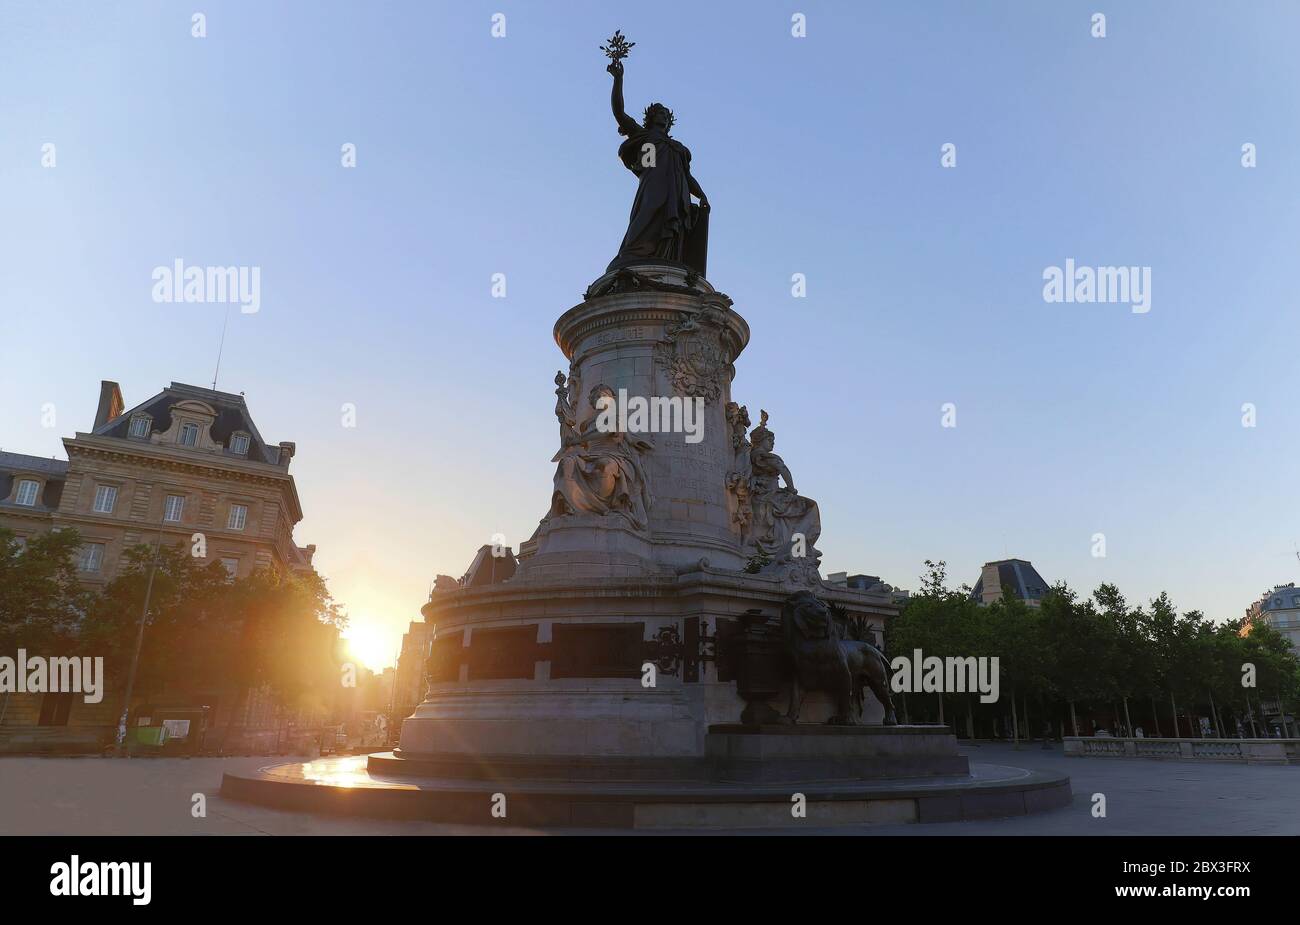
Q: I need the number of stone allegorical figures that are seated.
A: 2